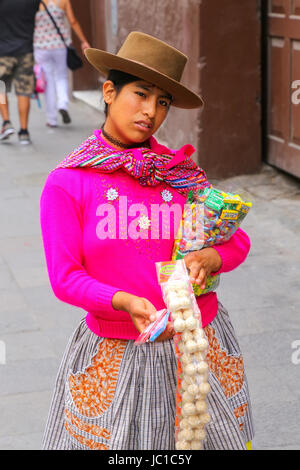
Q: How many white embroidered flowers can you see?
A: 3